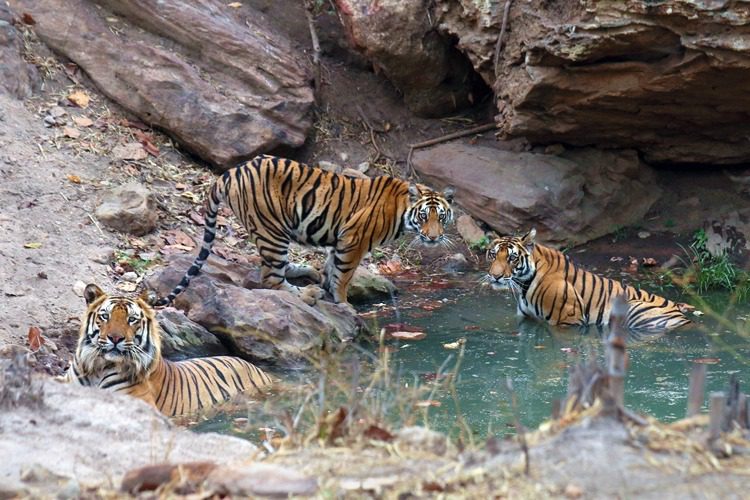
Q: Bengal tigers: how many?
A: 3